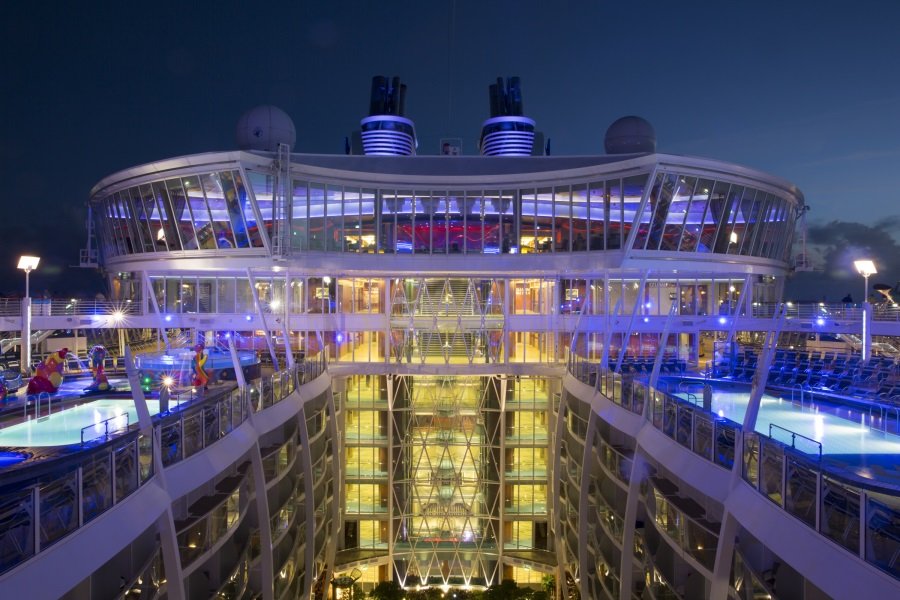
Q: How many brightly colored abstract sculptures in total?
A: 3